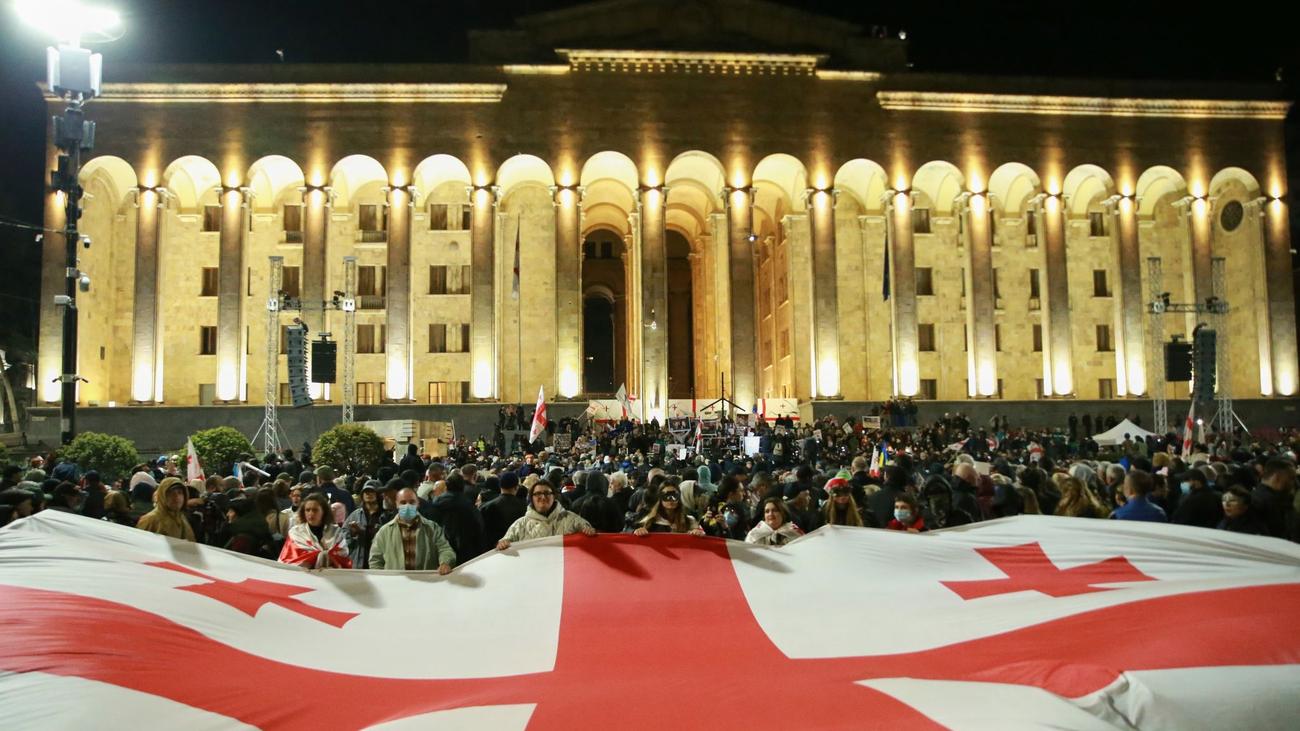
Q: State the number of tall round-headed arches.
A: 15